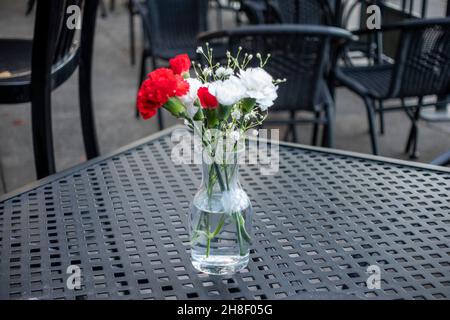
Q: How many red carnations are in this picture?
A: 3